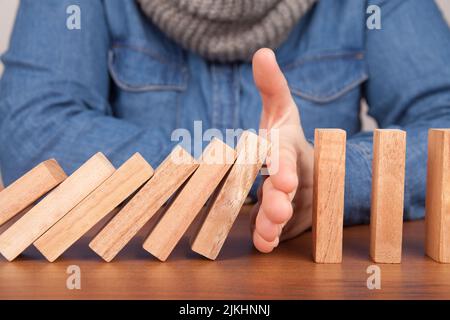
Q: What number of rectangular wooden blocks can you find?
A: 9